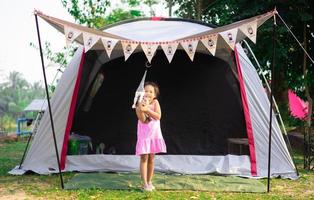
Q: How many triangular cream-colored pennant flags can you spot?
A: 10